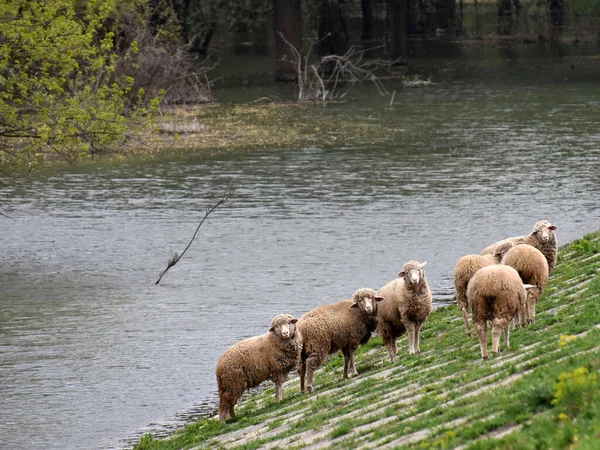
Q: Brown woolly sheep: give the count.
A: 7